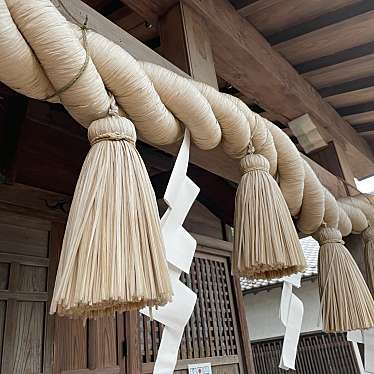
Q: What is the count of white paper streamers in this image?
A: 3